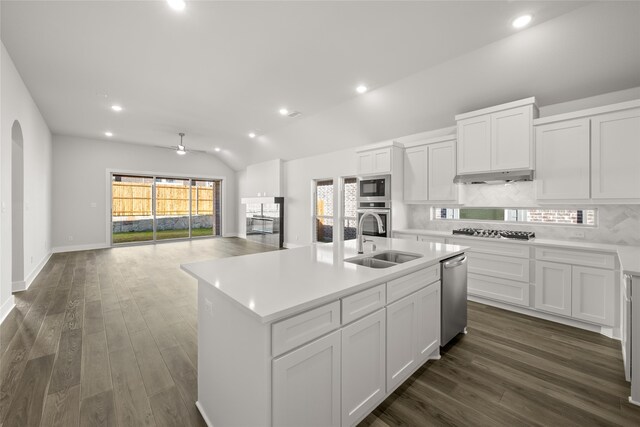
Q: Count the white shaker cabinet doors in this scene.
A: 14